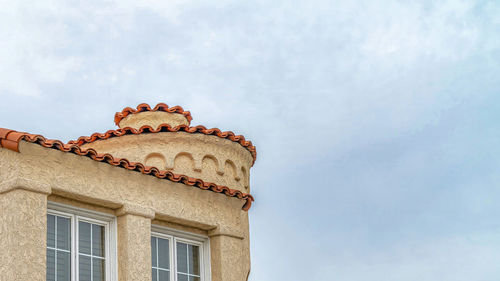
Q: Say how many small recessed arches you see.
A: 5